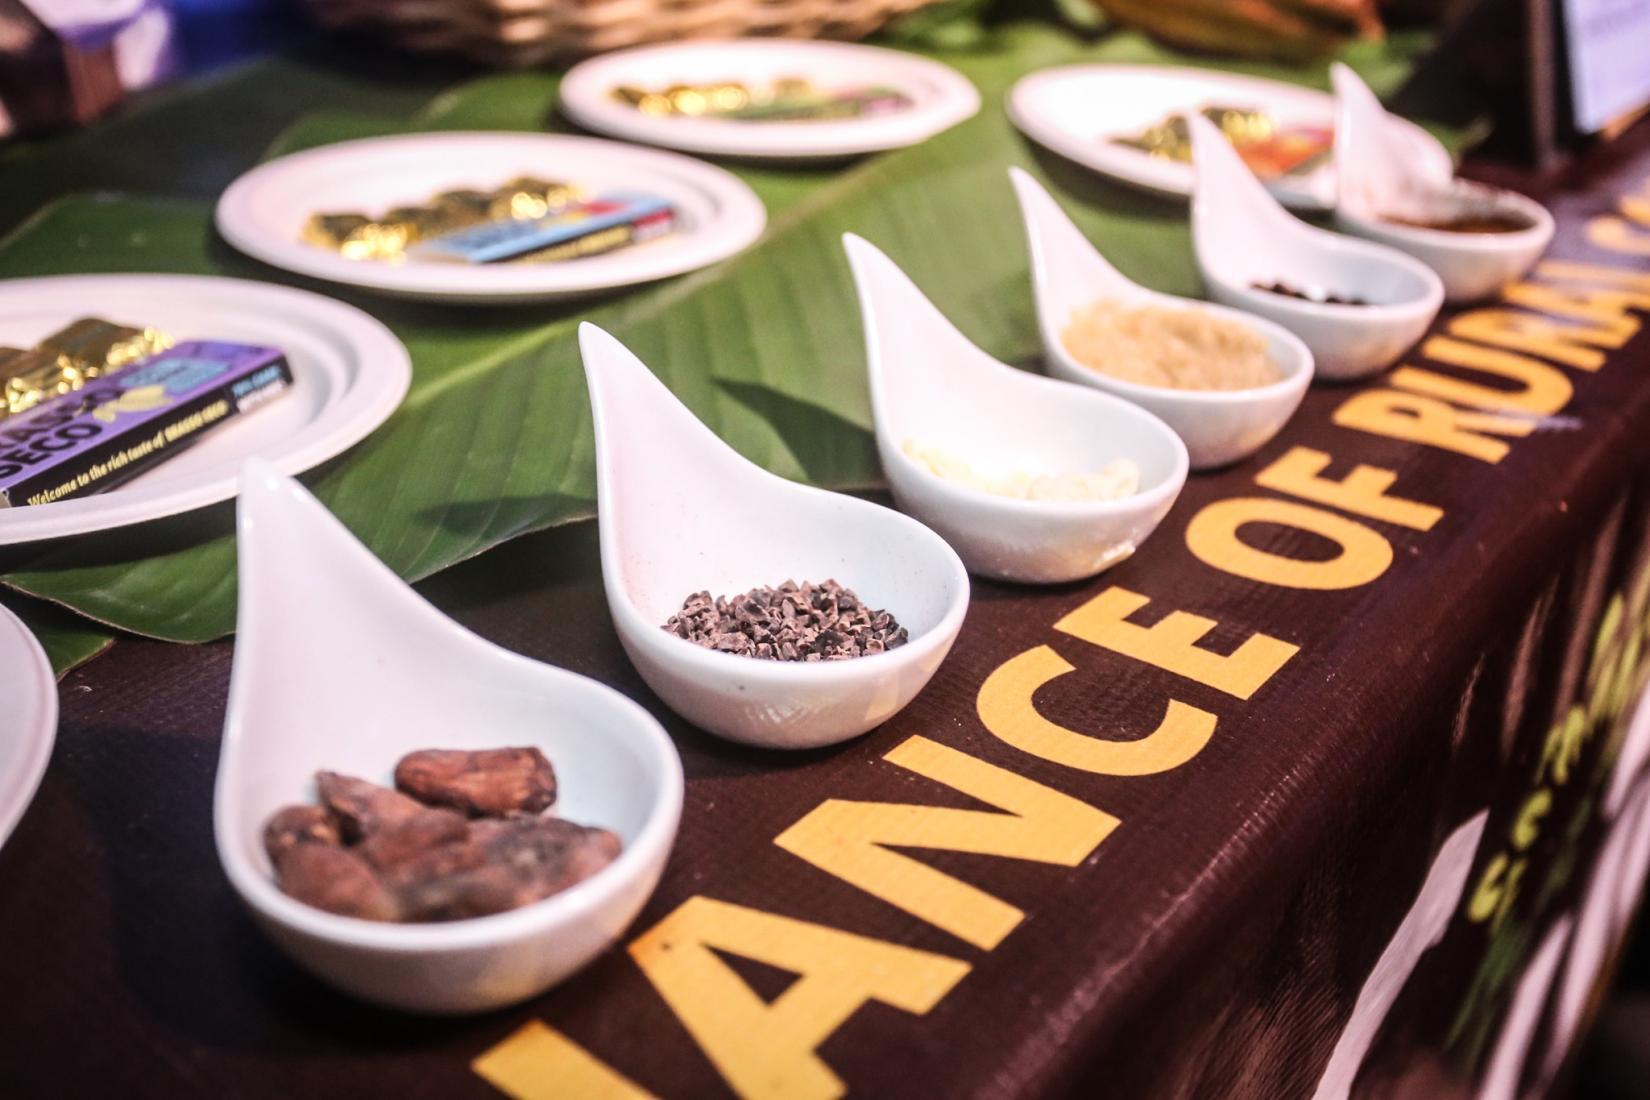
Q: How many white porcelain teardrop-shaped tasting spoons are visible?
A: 6